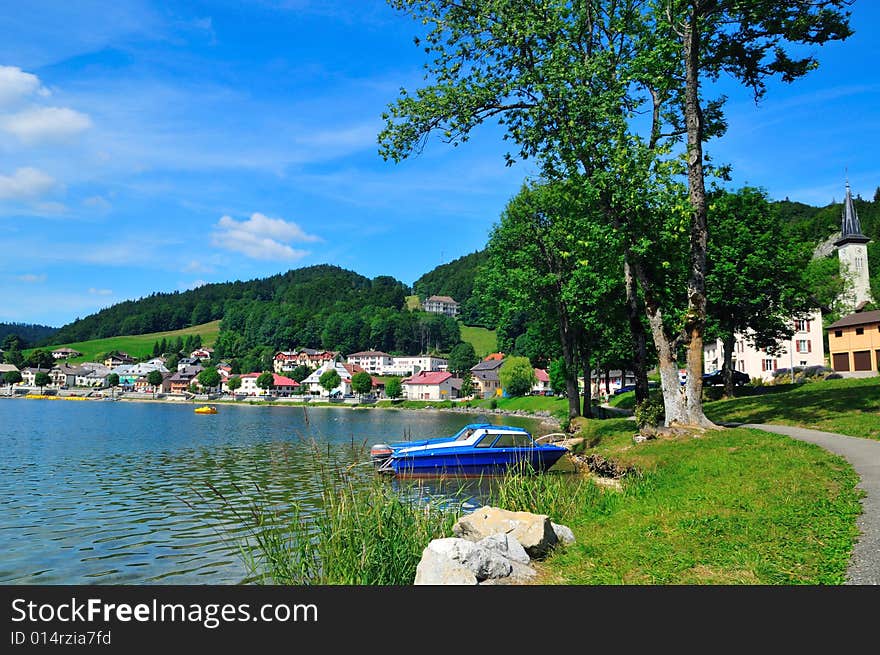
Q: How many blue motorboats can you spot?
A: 1